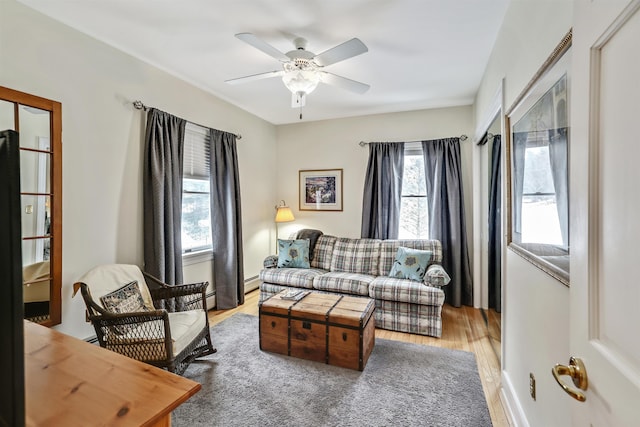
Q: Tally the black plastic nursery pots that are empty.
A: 0